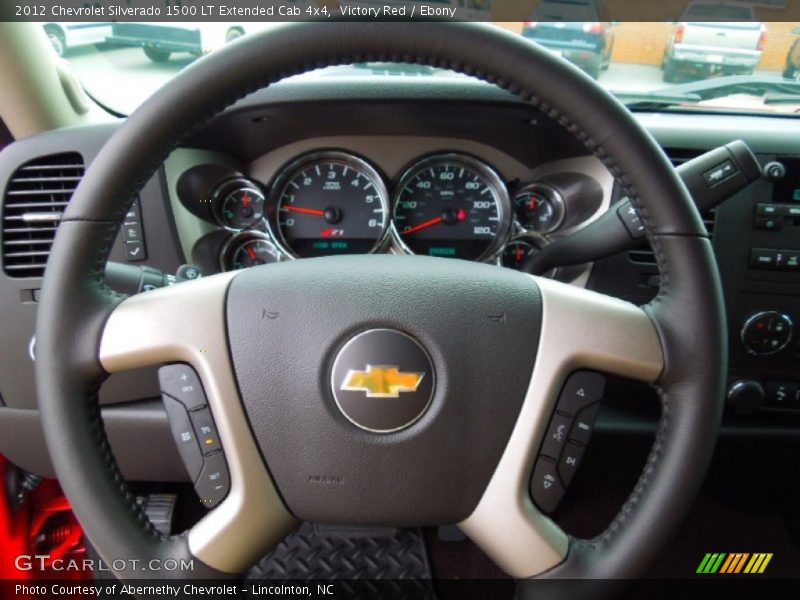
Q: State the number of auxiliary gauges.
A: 4